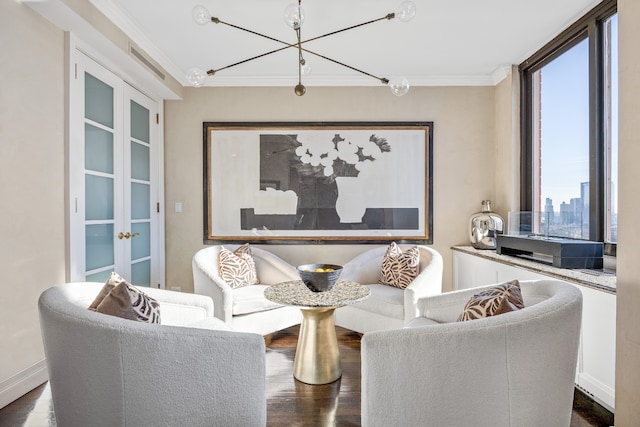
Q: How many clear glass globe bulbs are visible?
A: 6